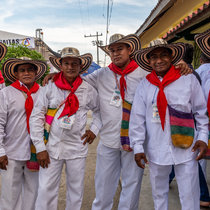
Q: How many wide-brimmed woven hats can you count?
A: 6